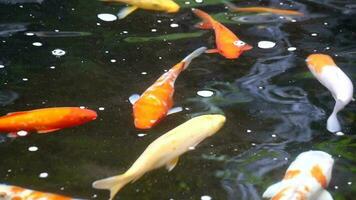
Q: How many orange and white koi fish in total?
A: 4